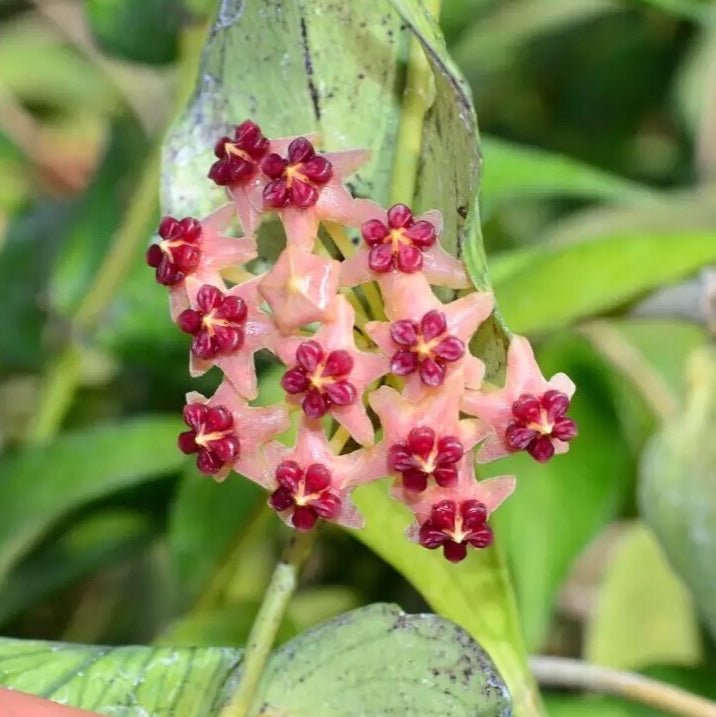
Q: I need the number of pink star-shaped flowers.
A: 12